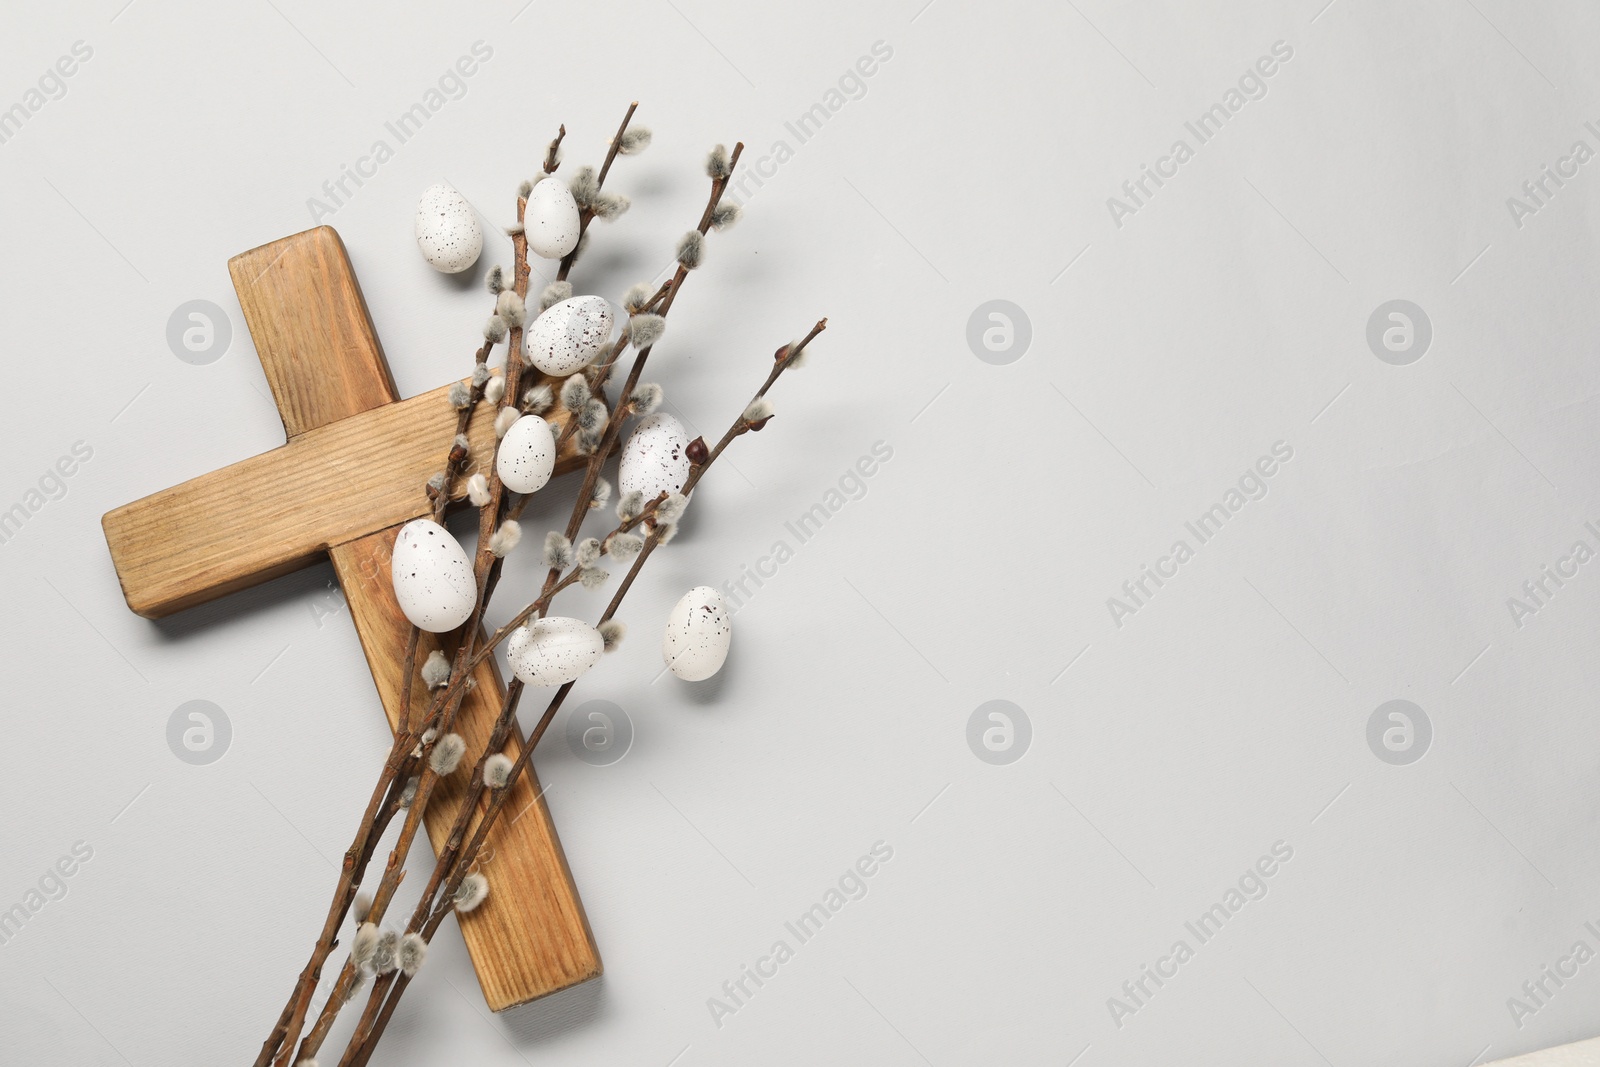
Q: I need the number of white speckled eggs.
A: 8